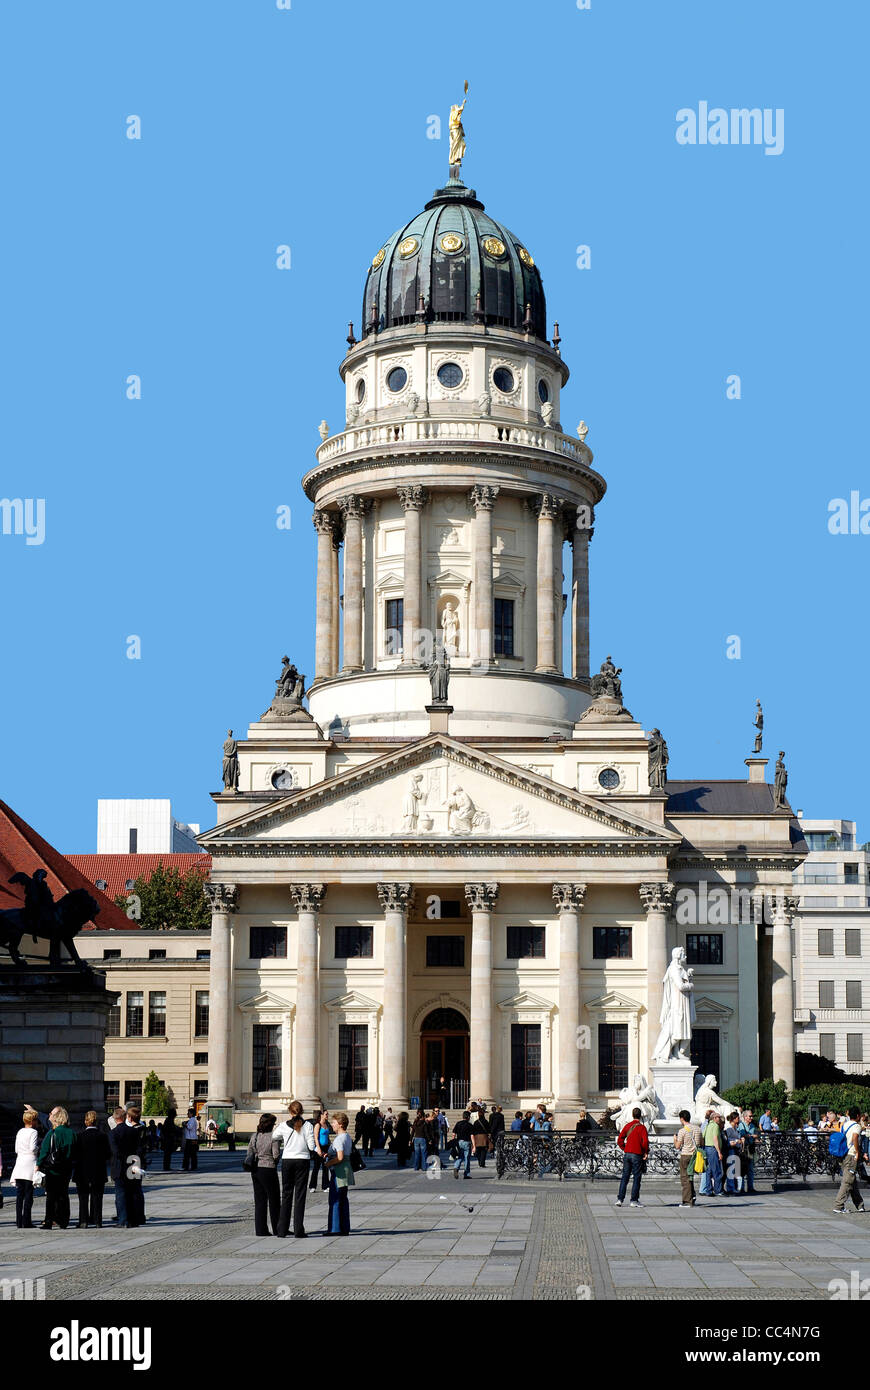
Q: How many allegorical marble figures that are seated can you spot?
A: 2